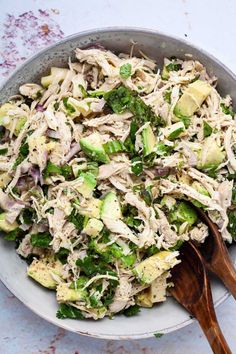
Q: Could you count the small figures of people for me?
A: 0